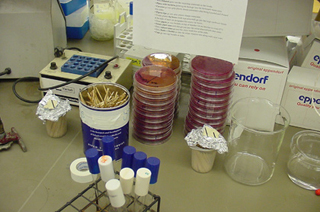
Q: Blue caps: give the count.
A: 5